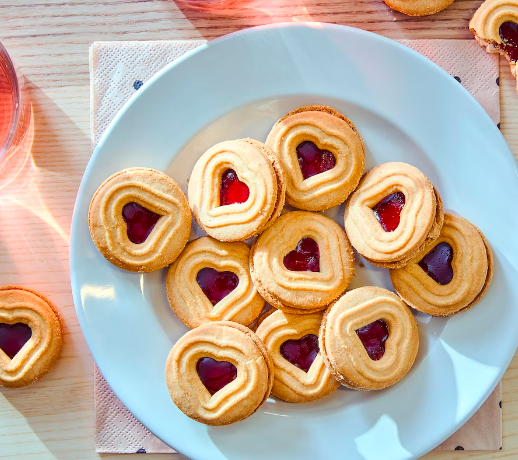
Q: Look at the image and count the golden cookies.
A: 13